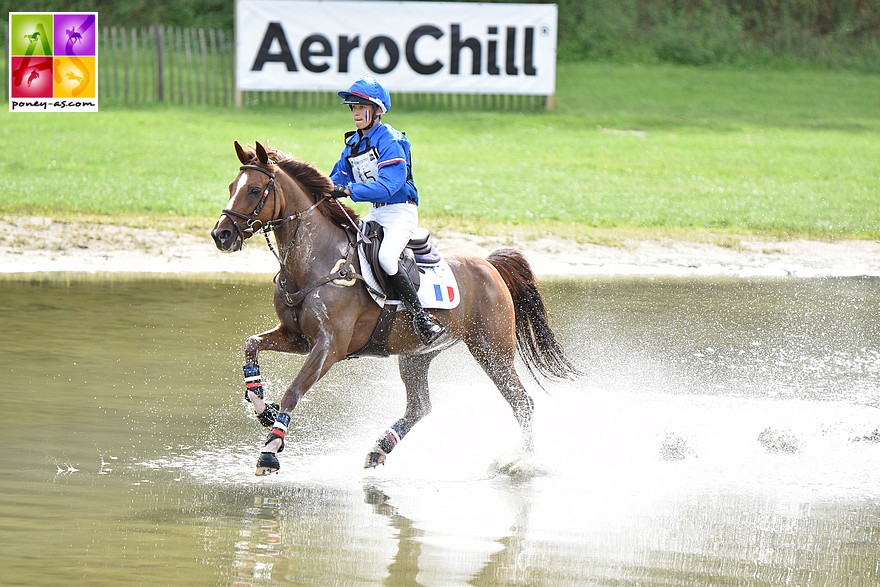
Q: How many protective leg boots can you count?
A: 3